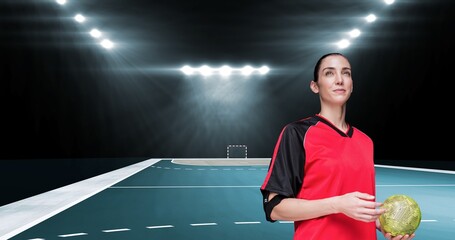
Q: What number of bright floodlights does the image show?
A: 13